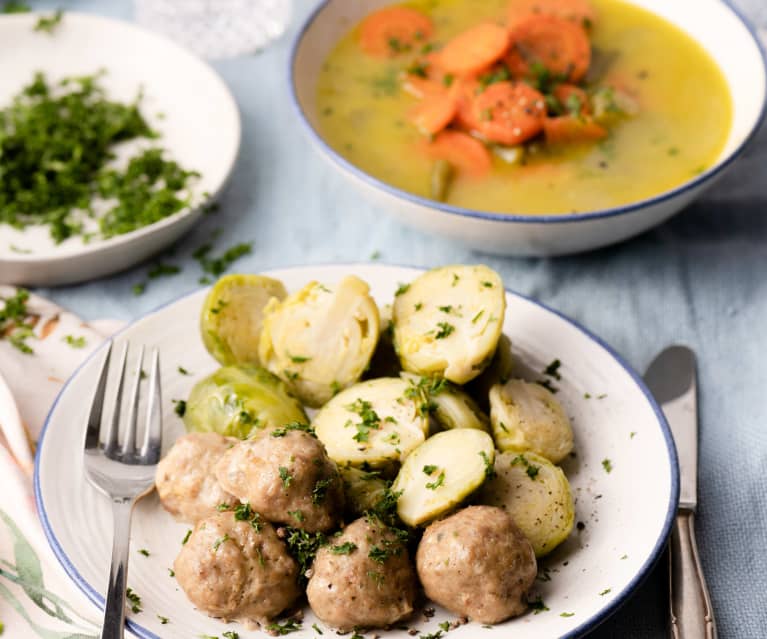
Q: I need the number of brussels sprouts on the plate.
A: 11